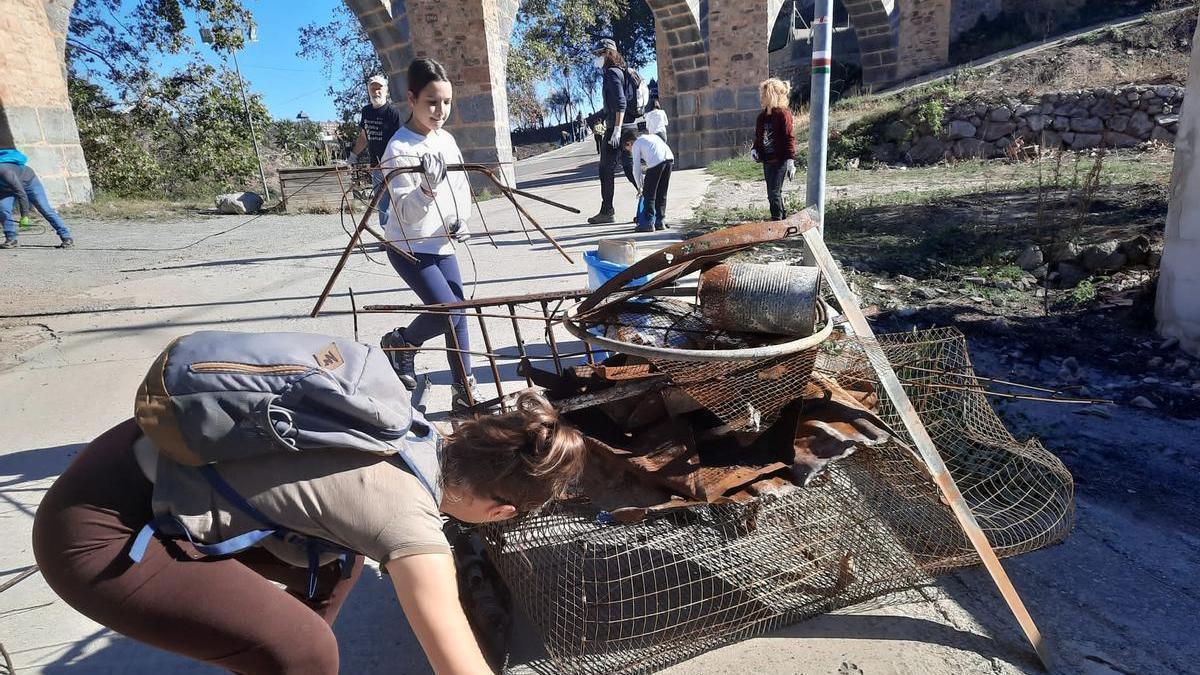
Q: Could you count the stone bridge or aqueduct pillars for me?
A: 4